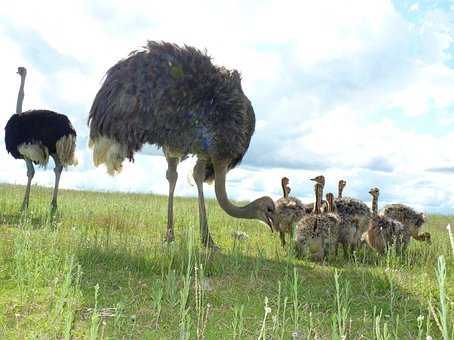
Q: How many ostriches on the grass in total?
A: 8